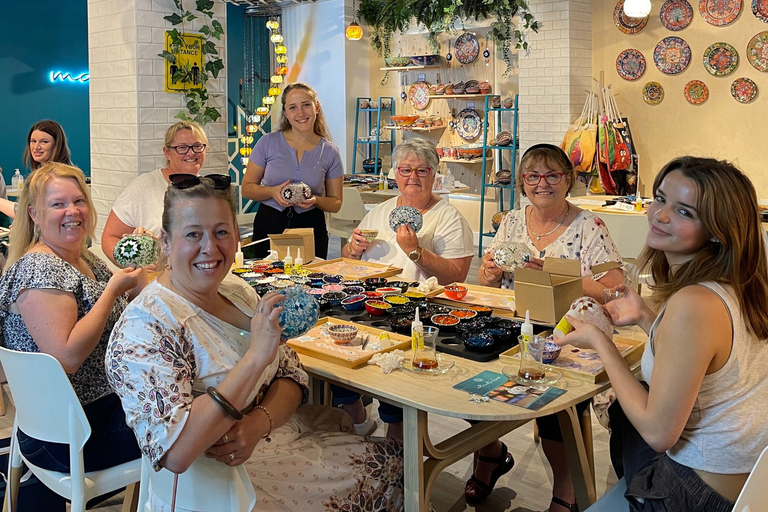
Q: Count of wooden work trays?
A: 4